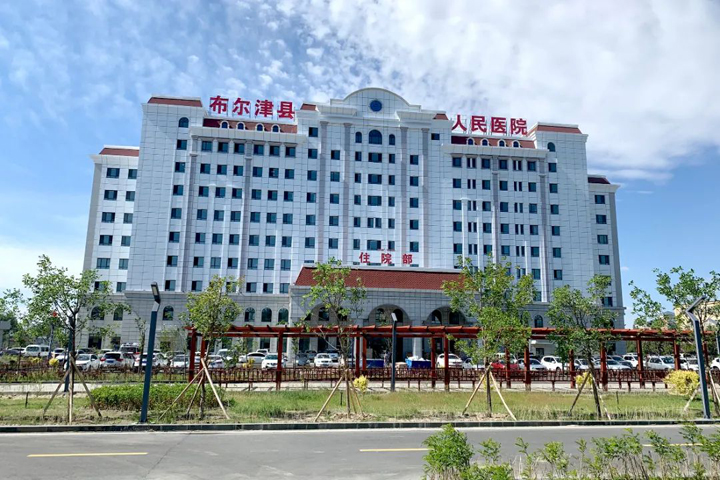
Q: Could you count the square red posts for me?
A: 14